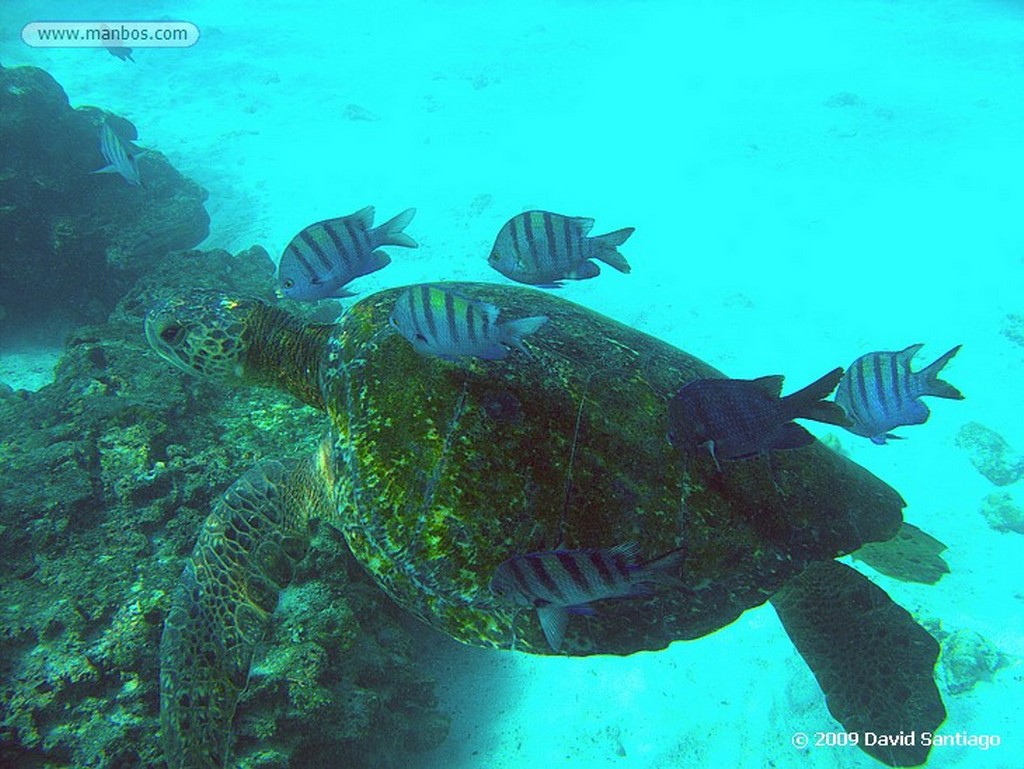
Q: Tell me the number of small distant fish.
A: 2